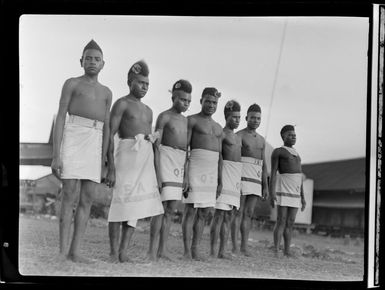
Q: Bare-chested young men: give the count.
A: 7